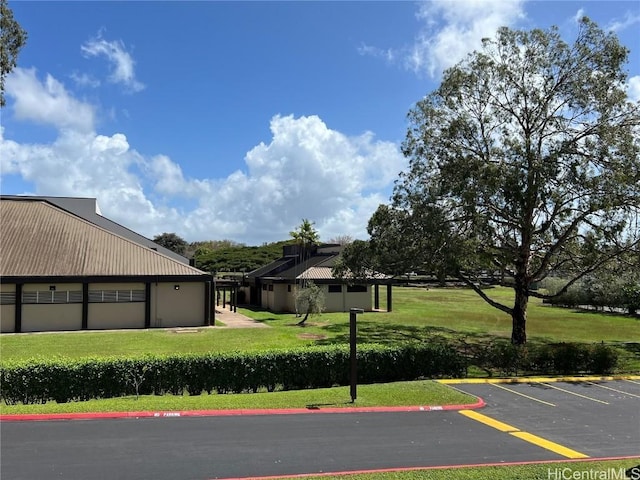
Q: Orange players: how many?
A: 0